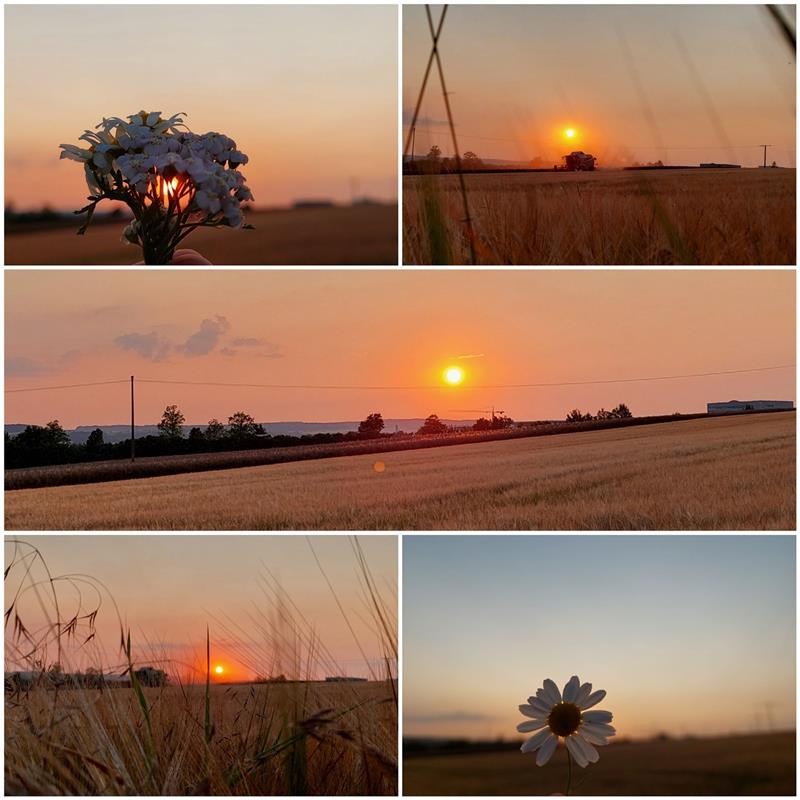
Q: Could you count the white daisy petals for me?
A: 15